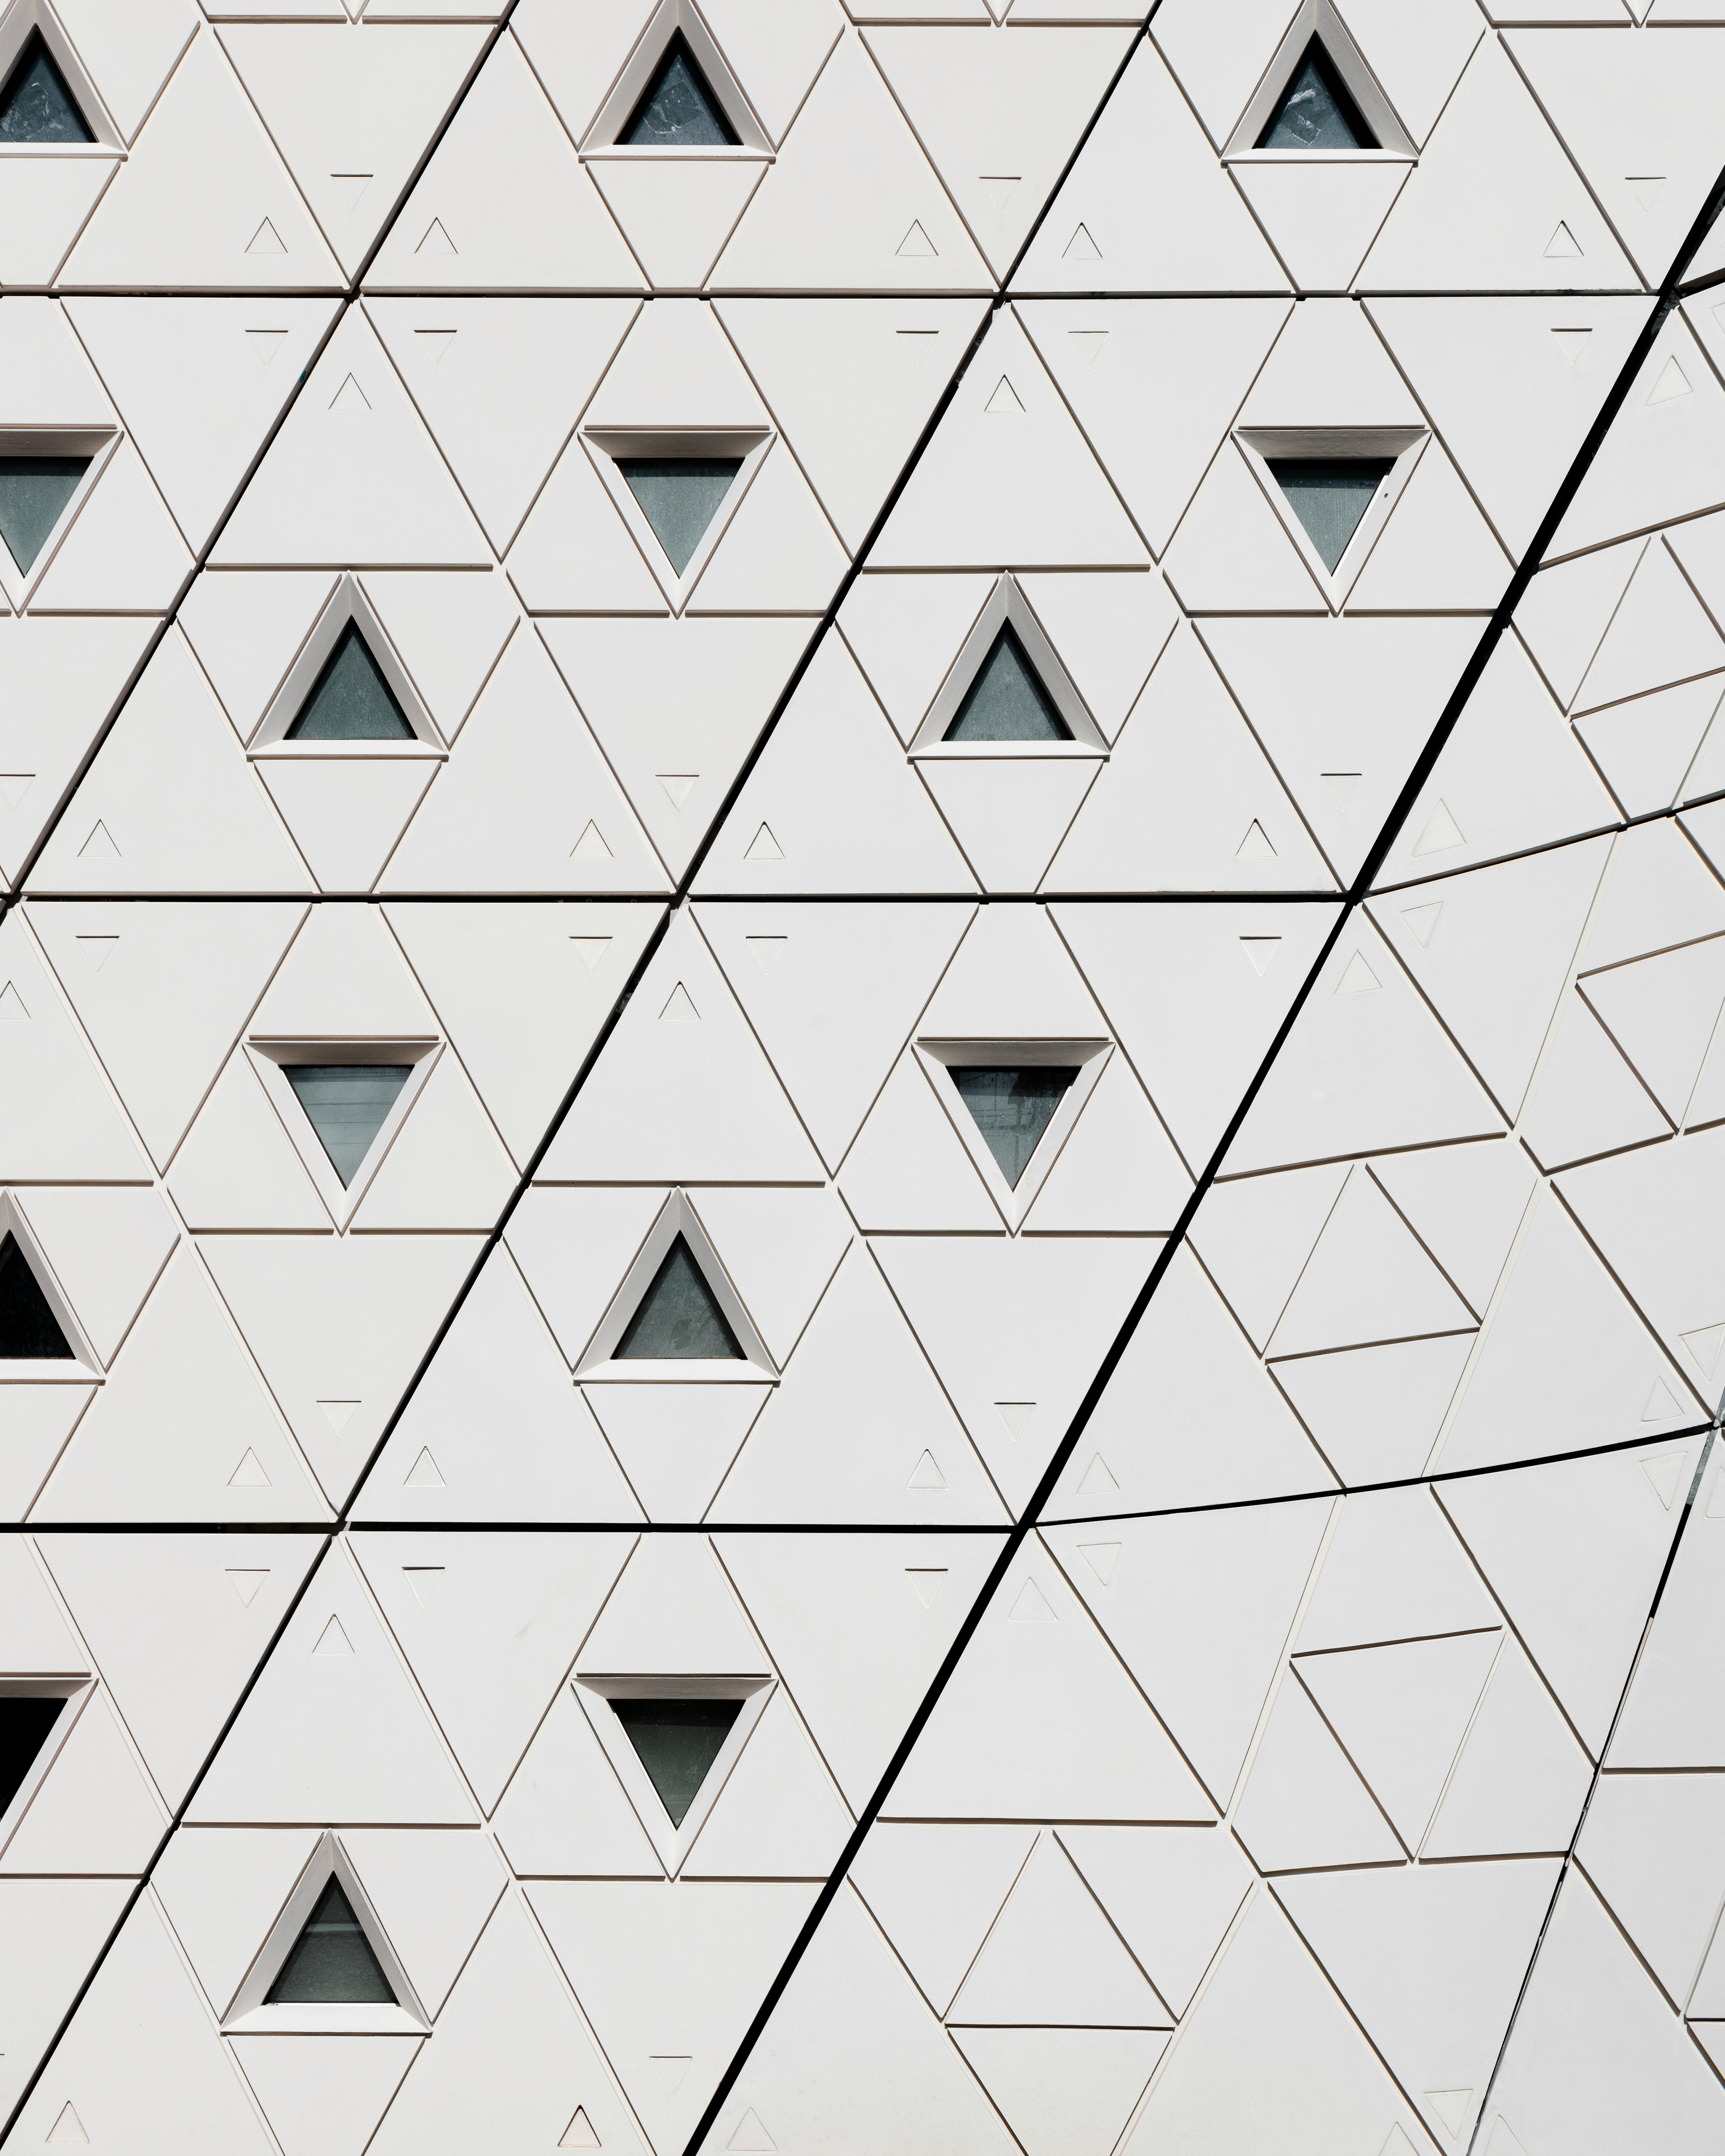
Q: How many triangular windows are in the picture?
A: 15